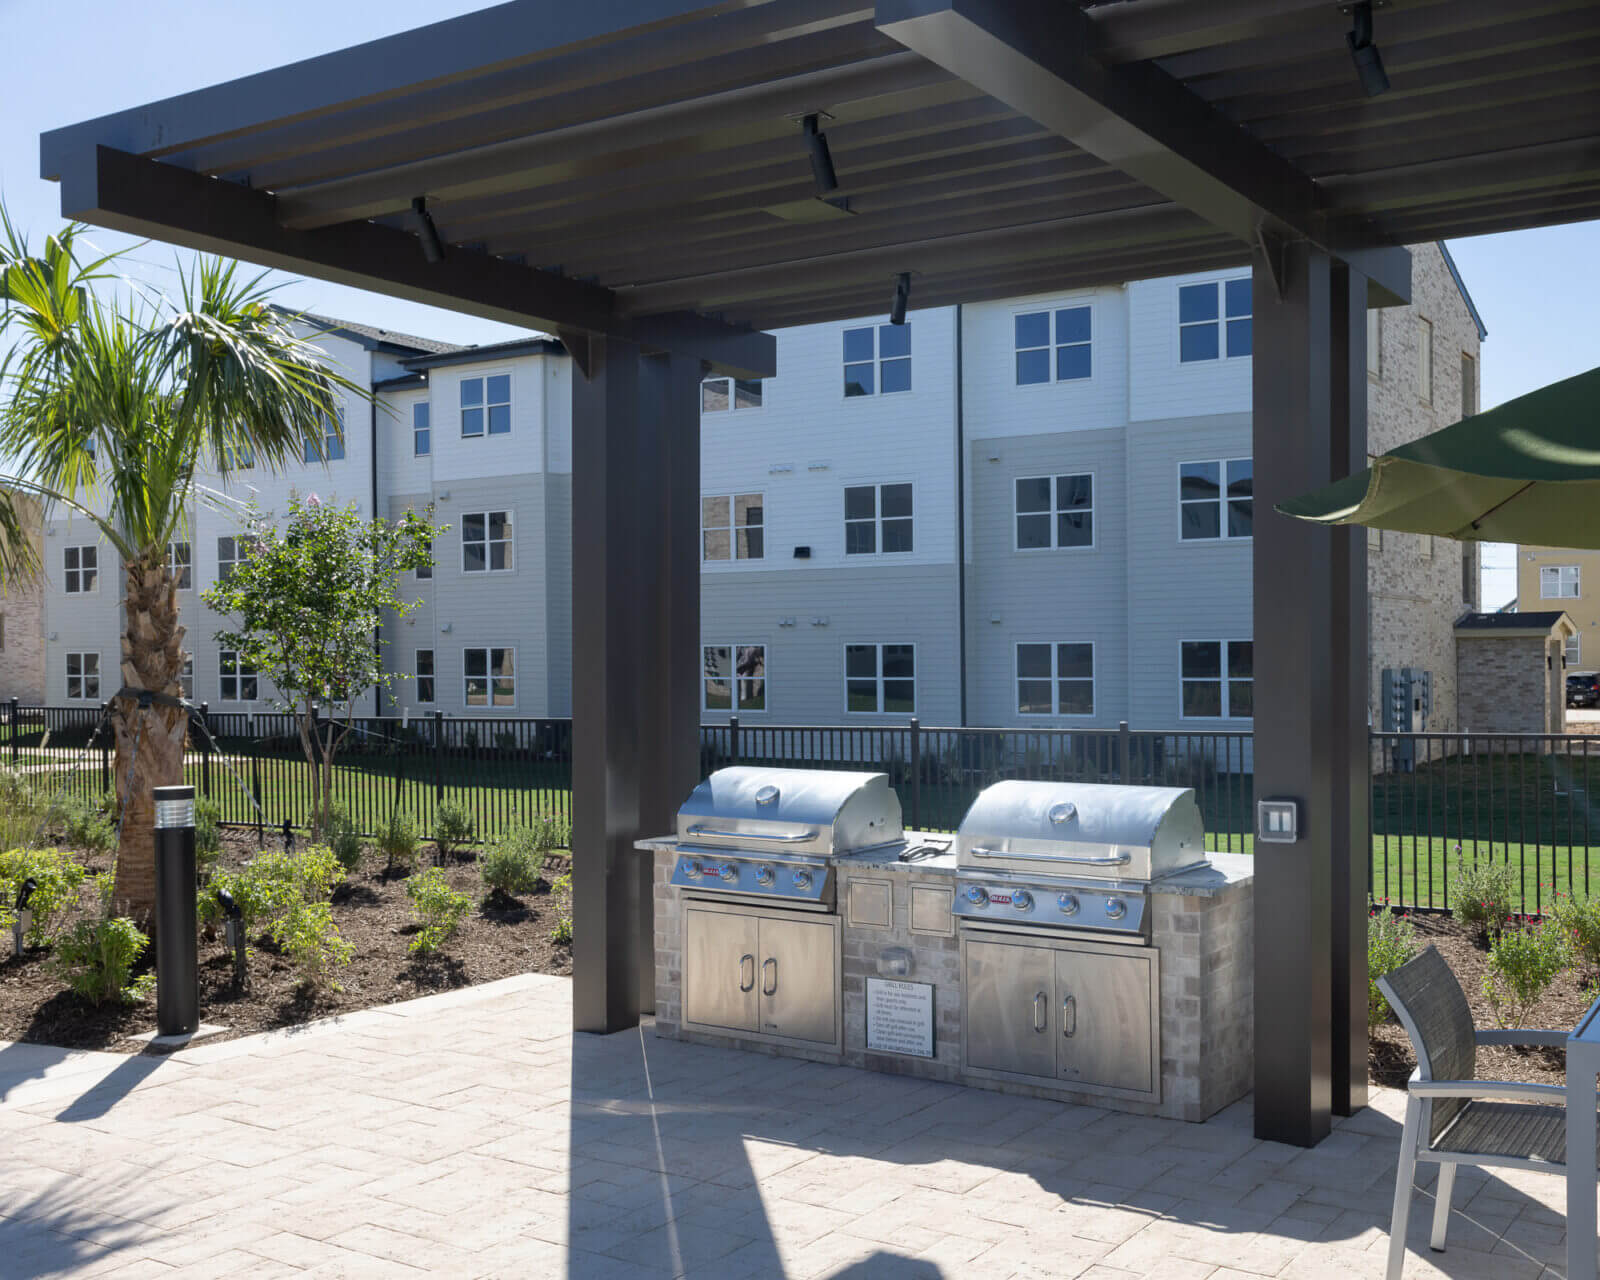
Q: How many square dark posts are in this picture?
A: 4